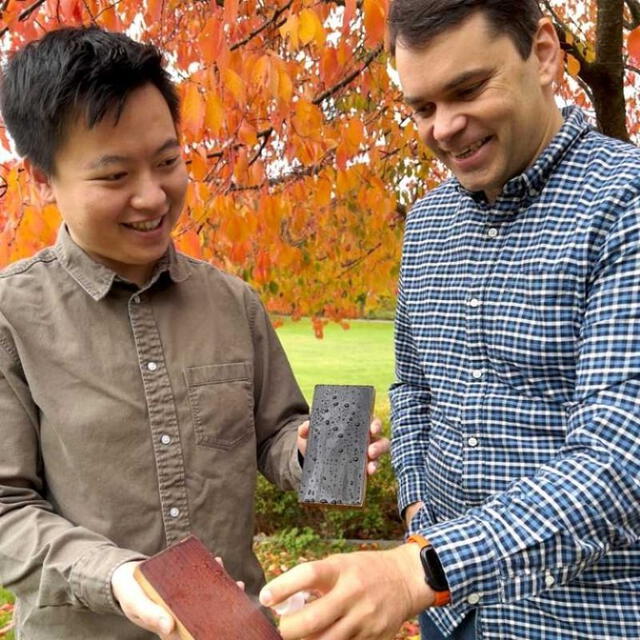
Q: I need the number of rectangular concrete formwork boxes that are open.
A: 0